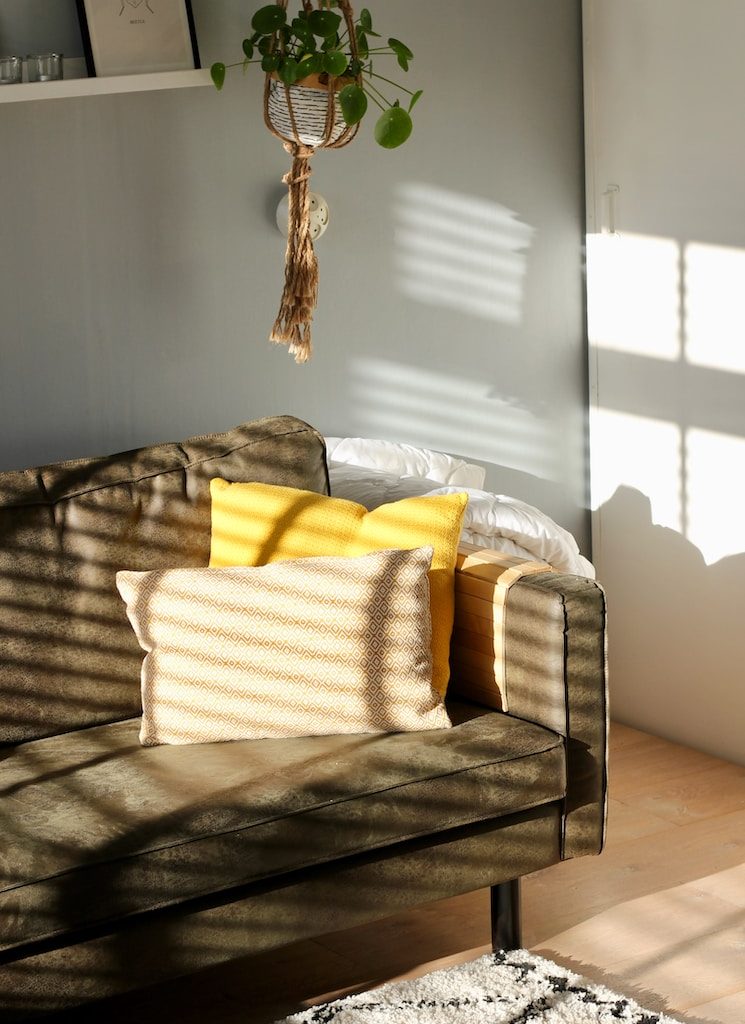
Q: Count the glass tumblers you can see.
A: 2